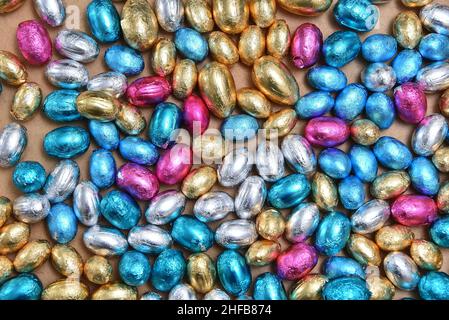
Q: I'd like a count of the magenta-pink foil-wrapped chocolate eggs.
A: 10